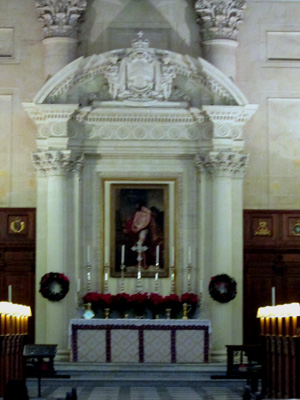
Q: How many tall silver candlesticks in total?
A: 6